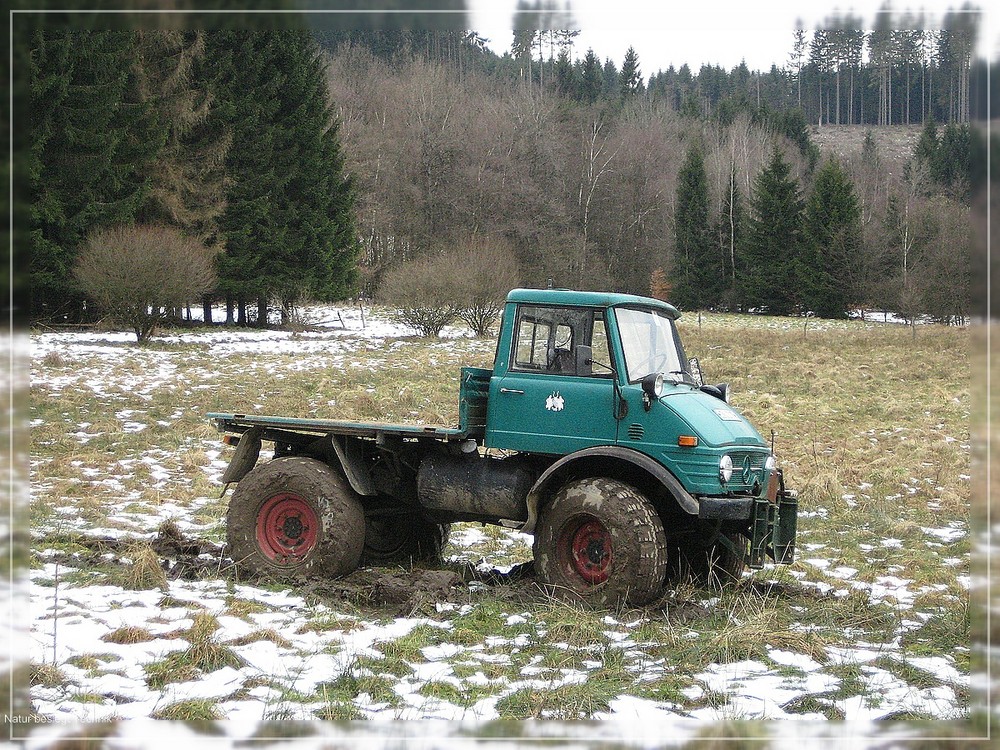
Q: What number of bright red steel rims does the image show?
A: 2